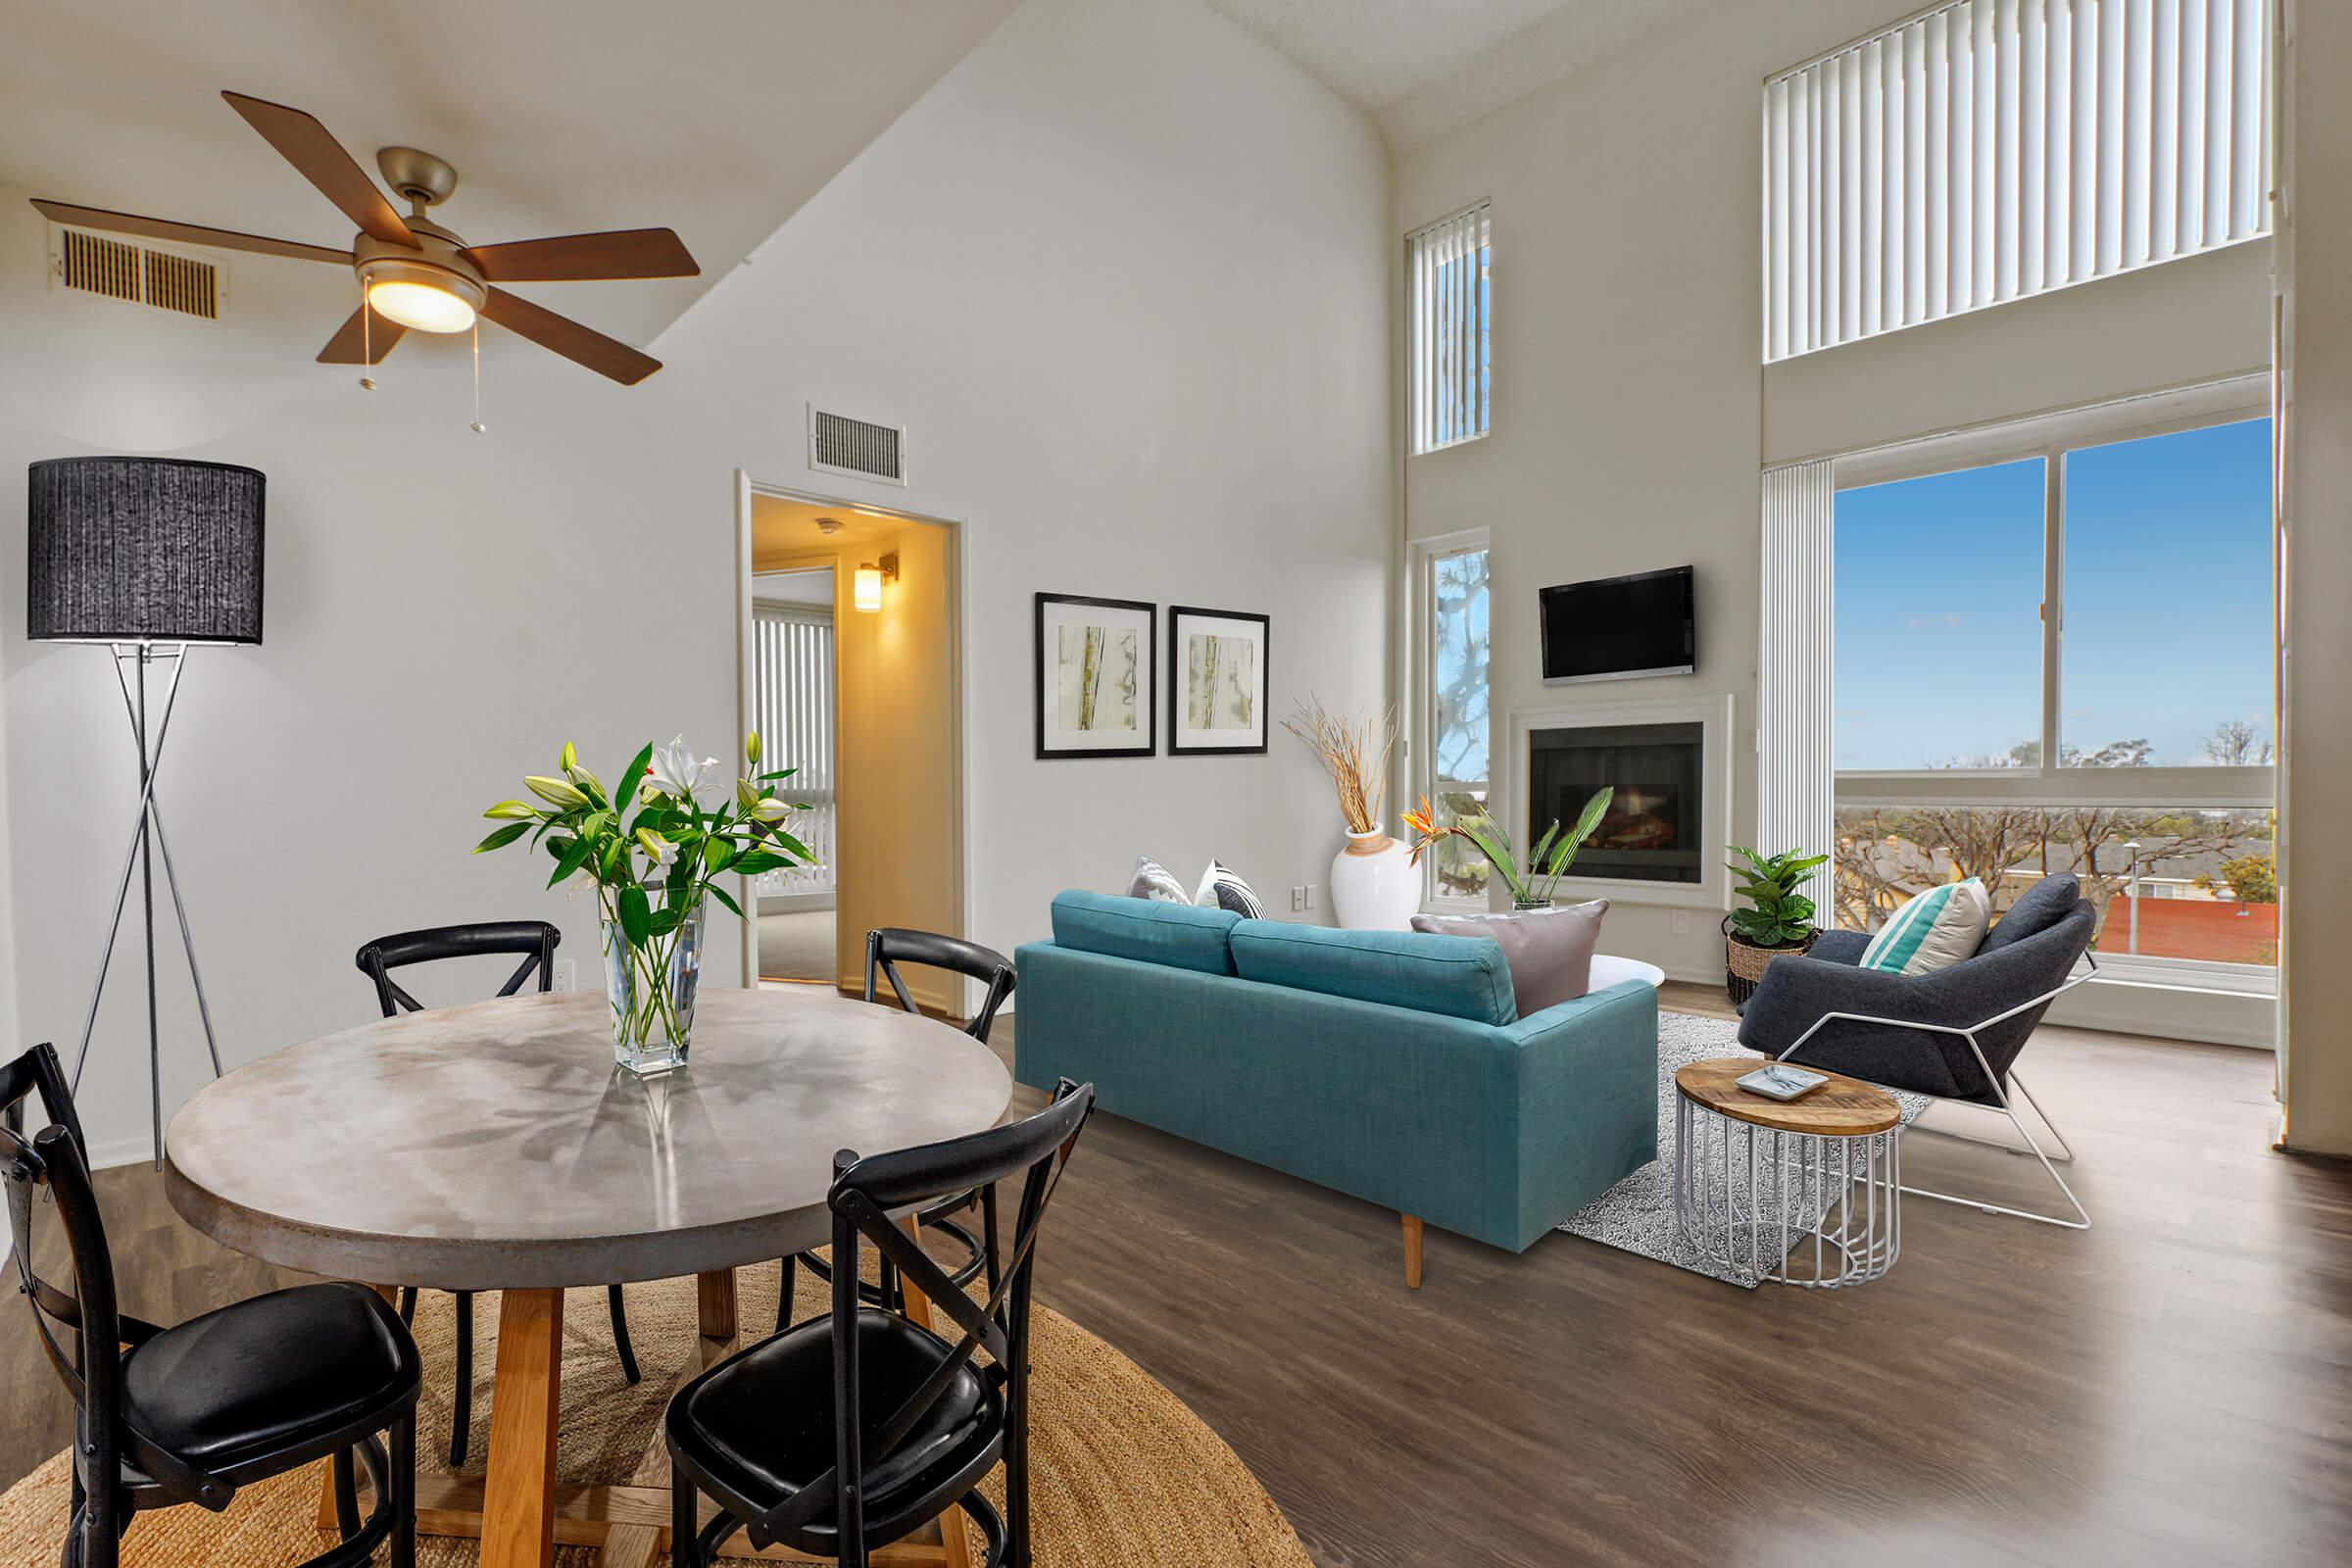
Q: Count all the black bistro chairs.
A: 4